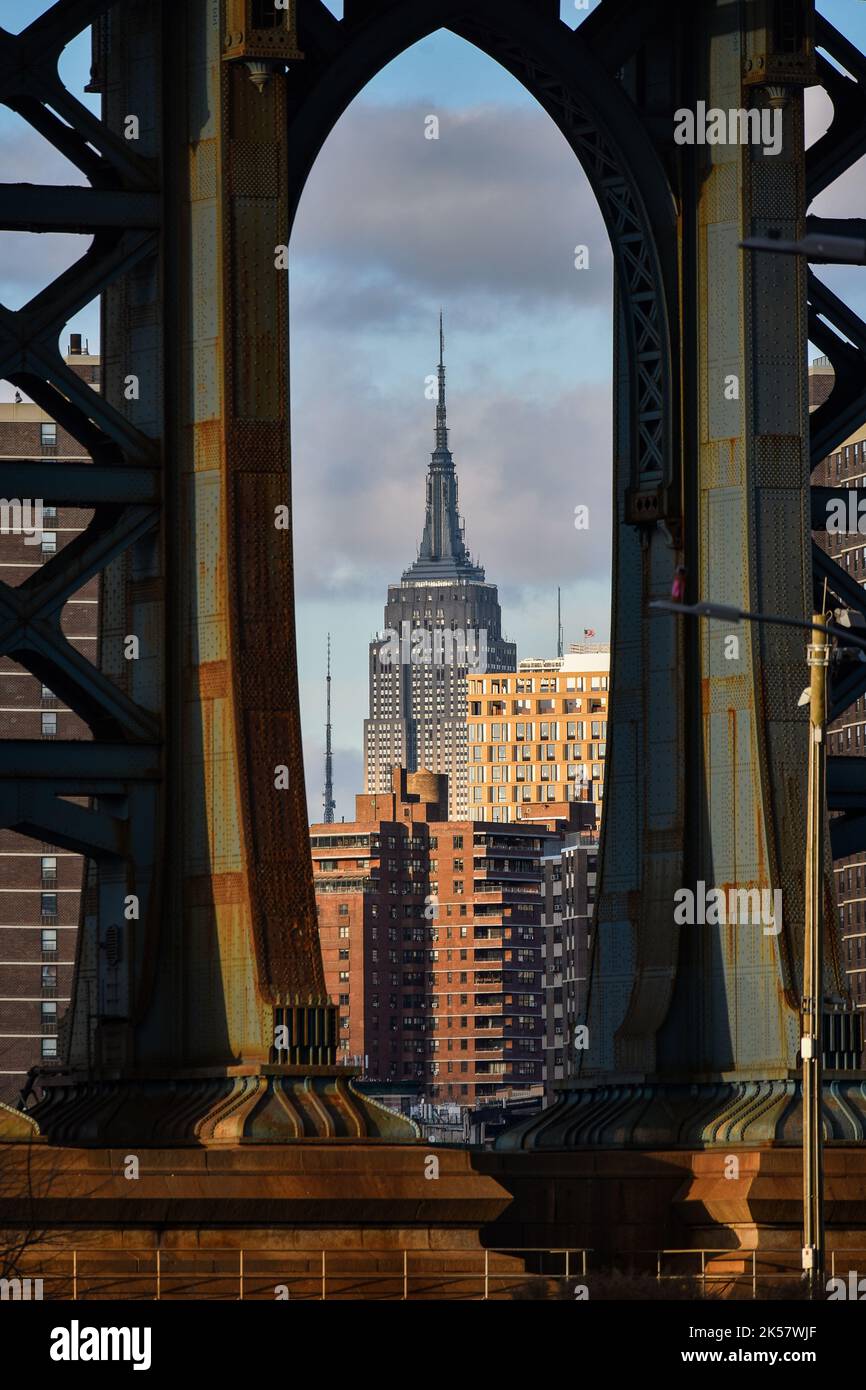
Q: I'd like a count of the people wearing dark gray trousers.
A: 0